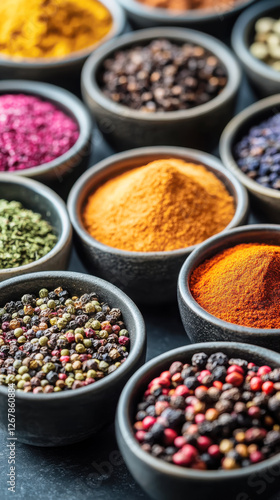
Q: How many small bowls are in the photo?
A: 11